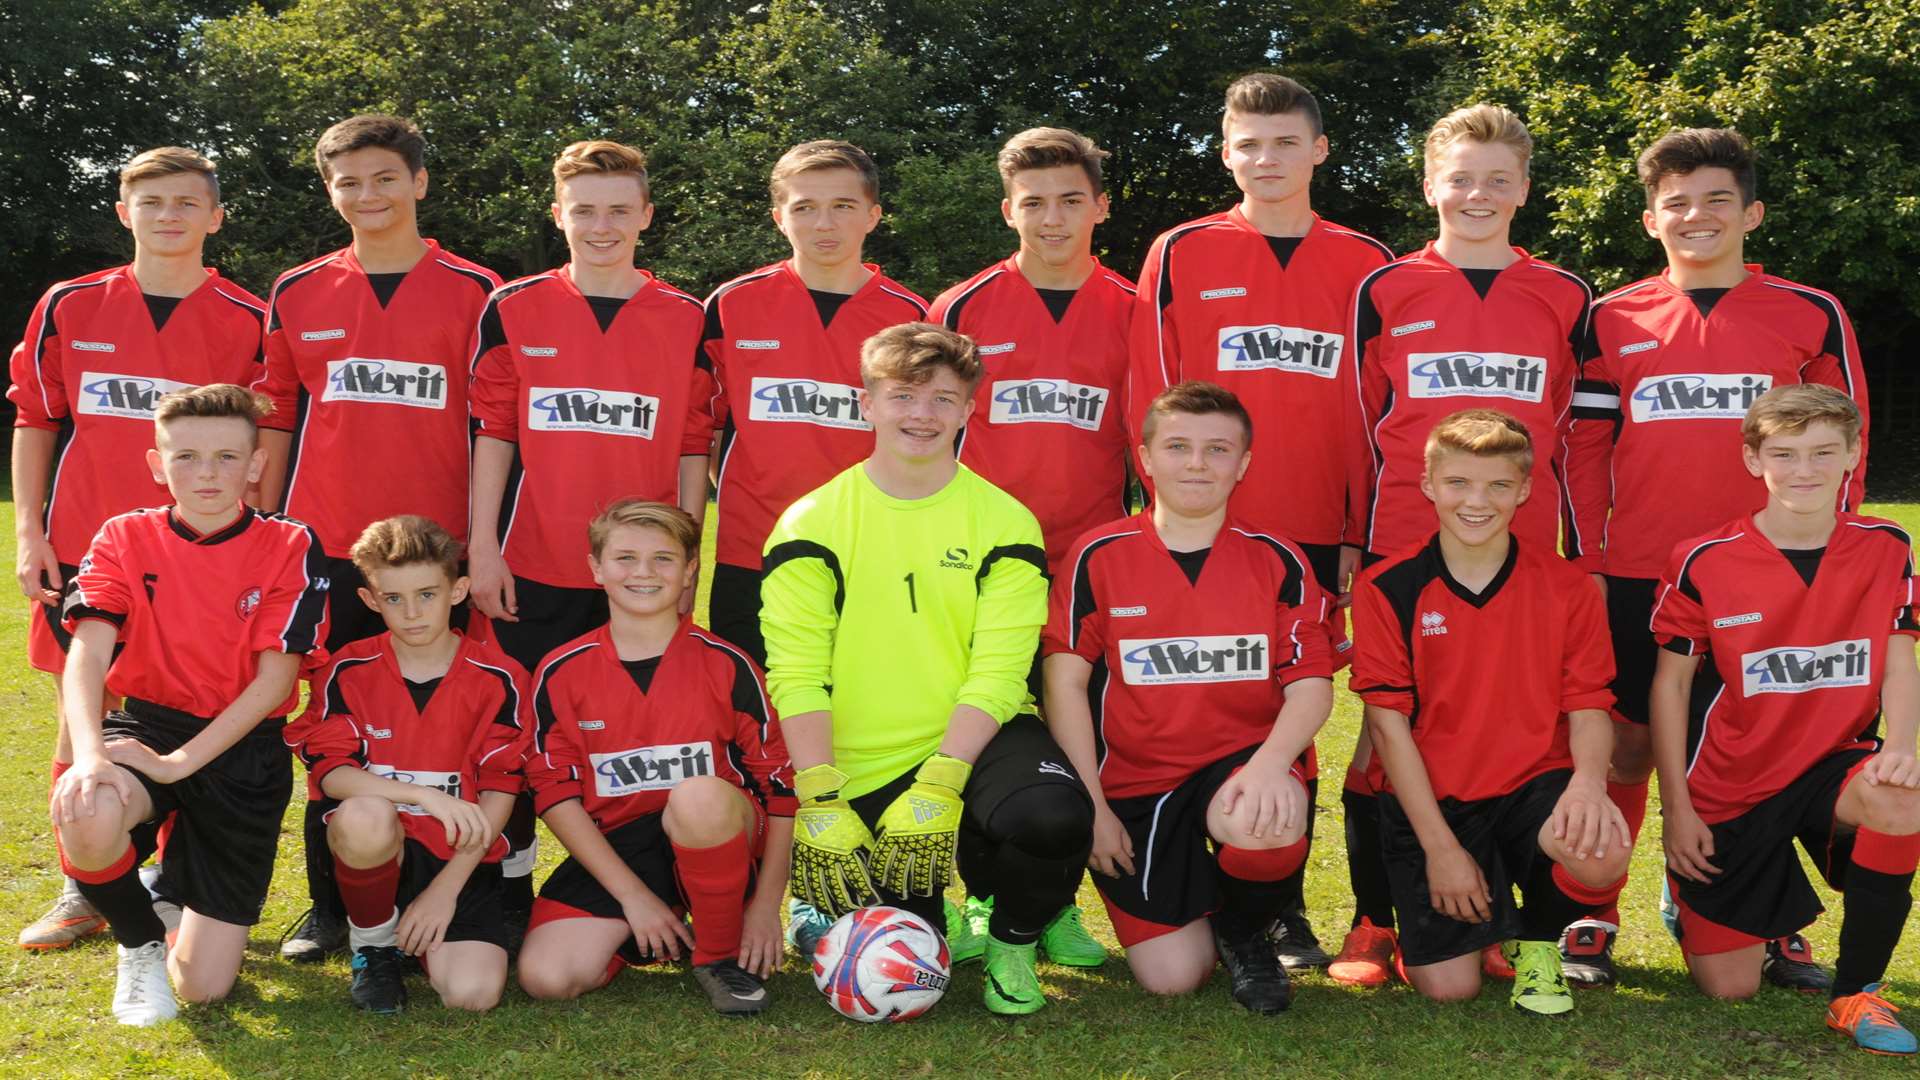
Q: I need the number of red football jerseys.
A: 14